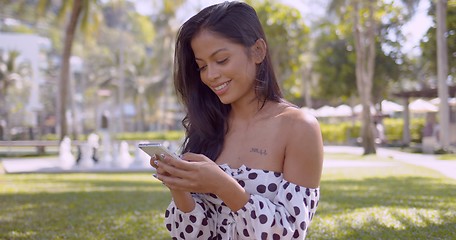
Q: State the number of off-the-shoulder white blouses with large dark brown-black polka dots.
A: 1